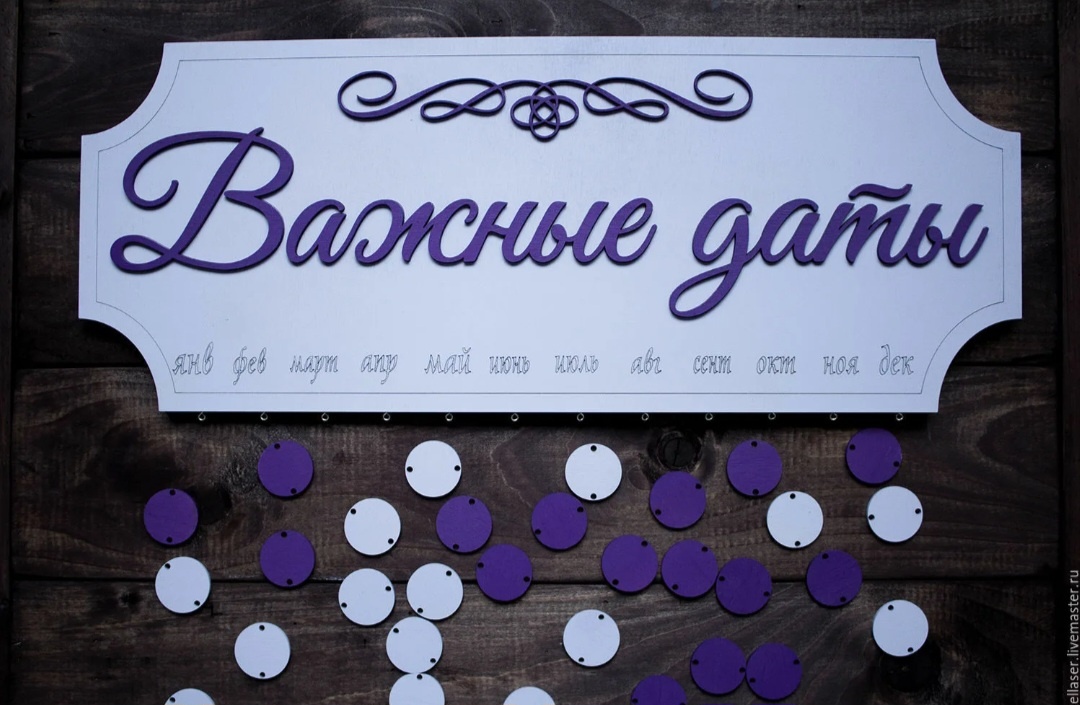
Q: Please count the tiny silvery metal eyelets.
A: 12